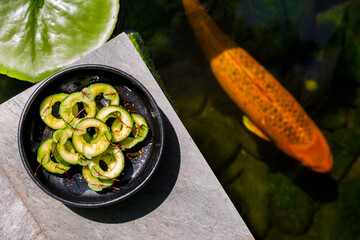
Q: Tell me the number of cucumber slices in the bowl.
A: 10